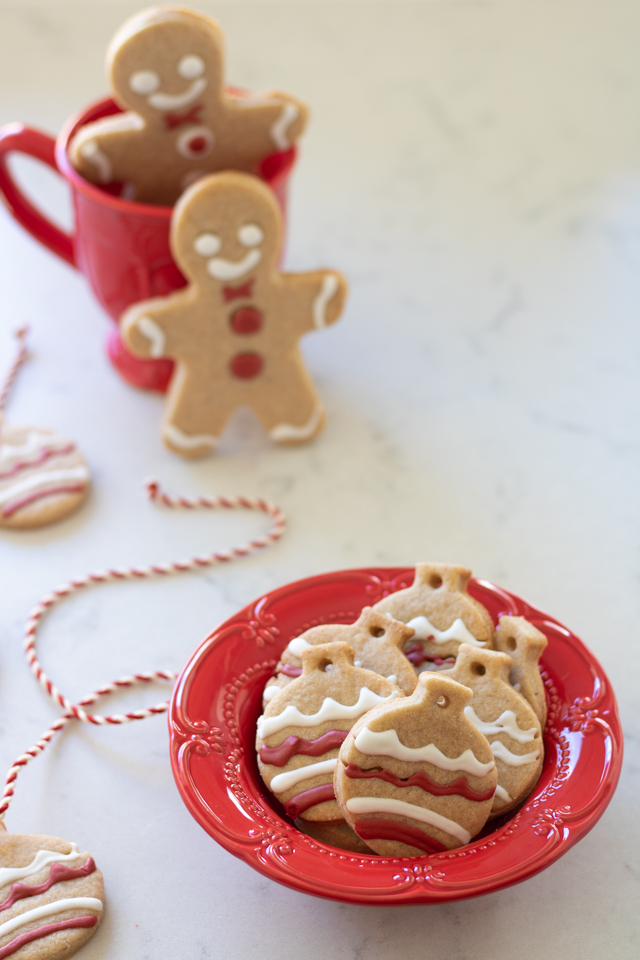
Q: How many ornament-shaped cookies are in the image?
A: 8